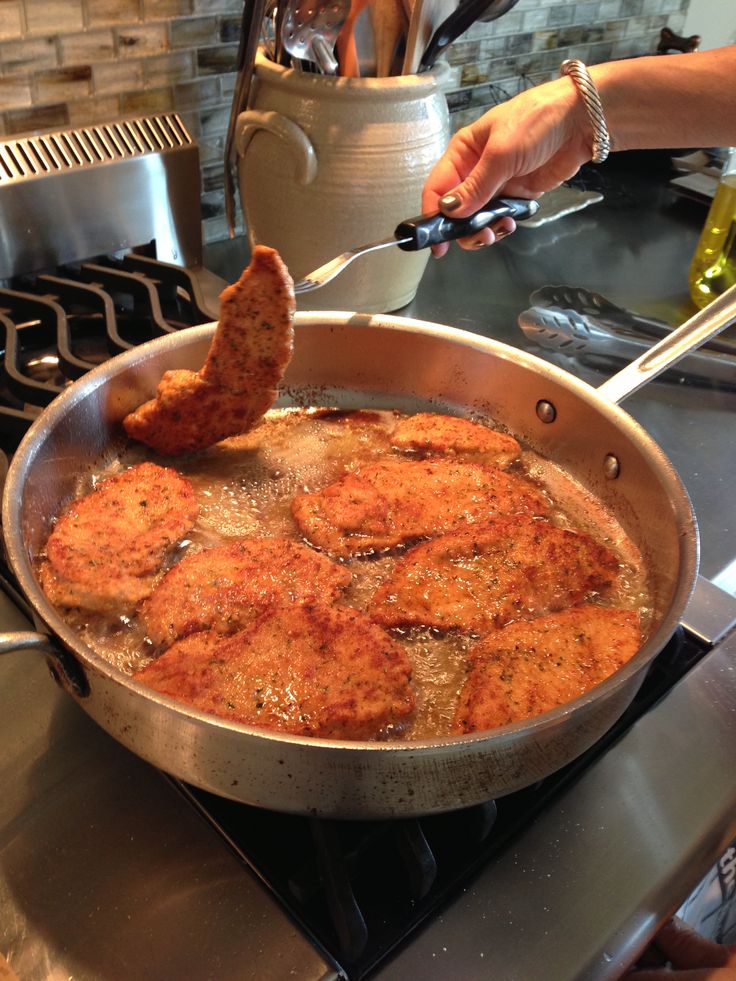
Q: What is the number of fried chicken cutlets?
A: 8